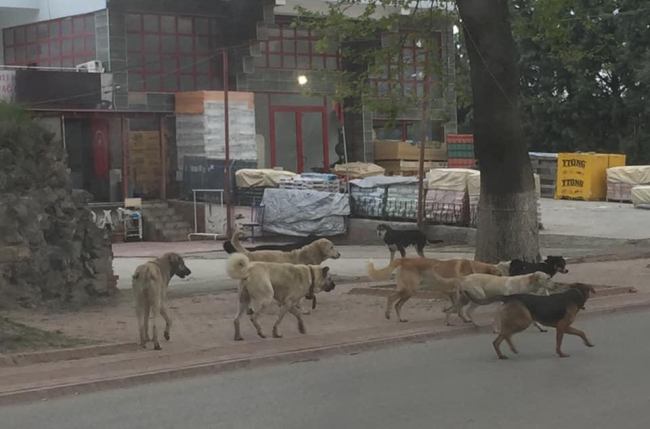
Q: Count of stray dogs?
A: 9